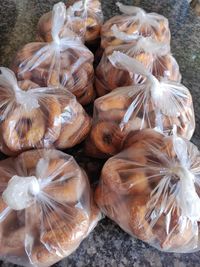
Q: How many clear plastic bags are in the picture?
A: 8